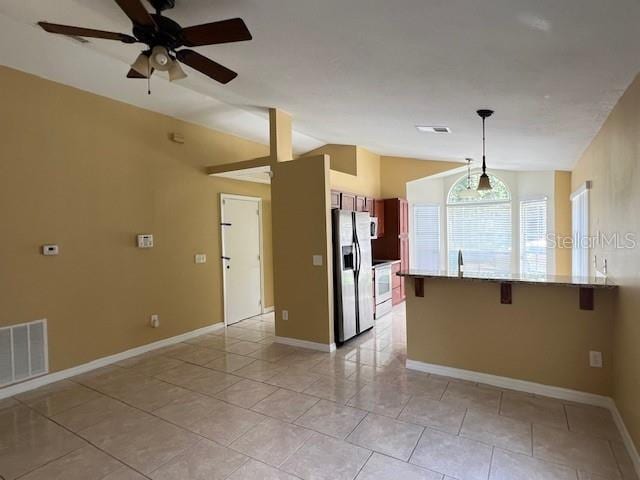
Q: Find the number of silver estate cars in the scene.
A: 0